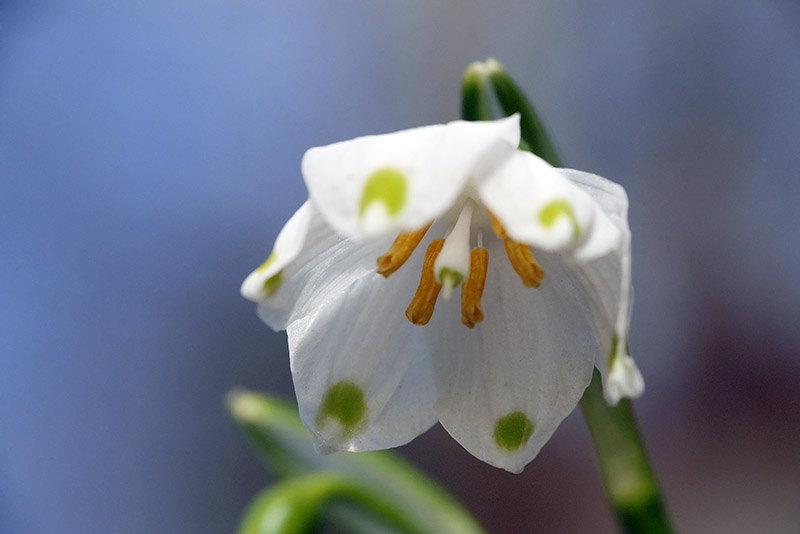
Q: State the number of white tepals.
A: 6